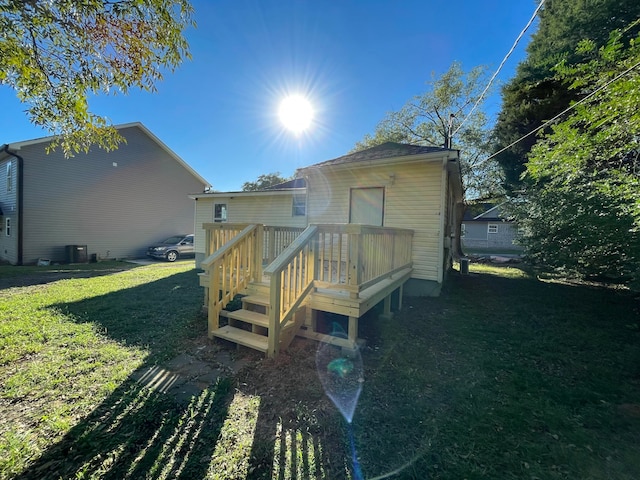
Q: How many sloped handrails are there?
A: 2